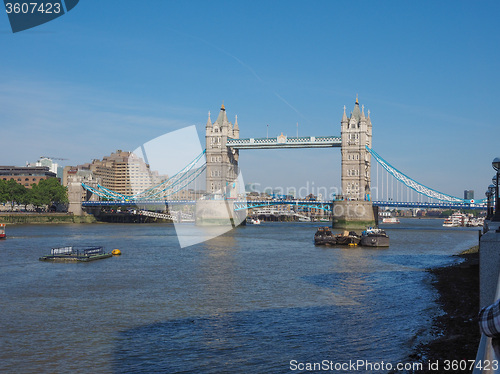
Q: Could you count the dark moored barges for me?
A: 3